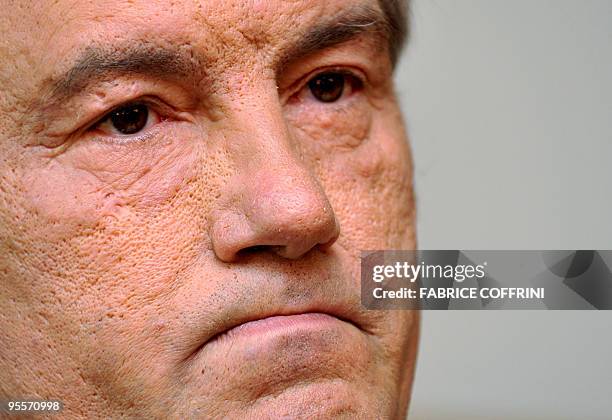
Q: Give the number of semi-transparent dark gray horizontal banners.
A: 1